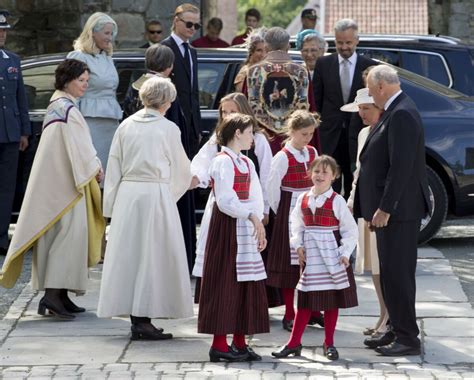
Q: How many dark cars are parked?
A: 2